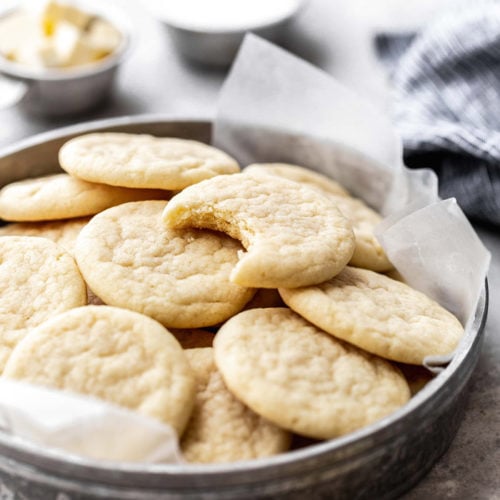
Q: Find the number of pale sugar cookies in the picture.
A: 12